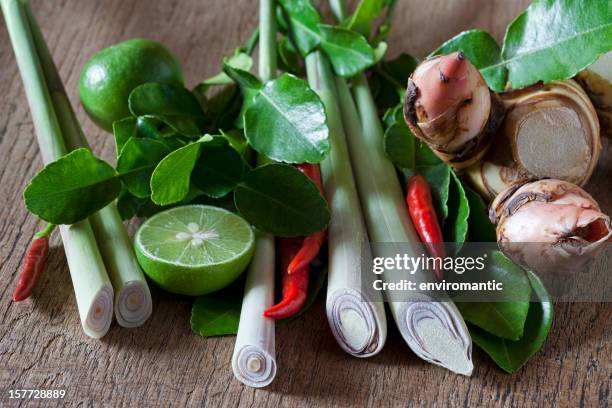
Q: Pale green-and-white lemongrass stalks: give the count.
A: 5